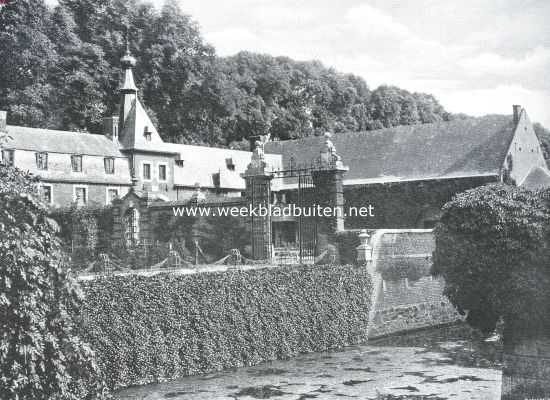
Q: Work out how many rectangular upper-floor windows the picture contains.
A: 6